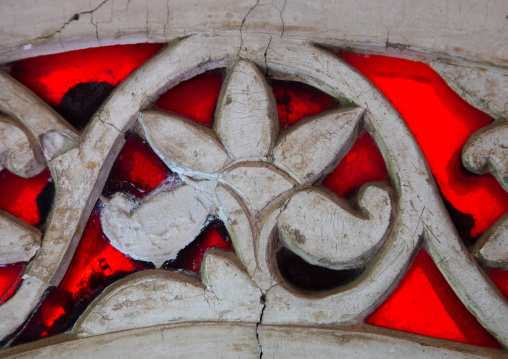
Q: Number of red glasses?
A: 12